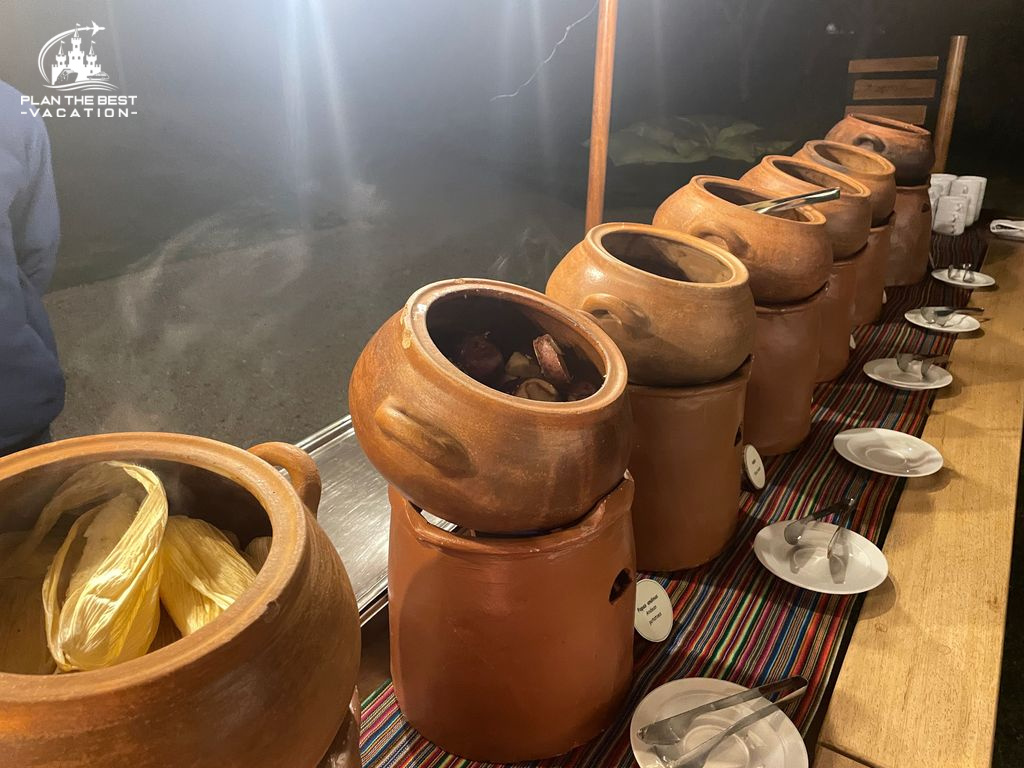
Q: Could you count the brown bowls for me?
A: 7